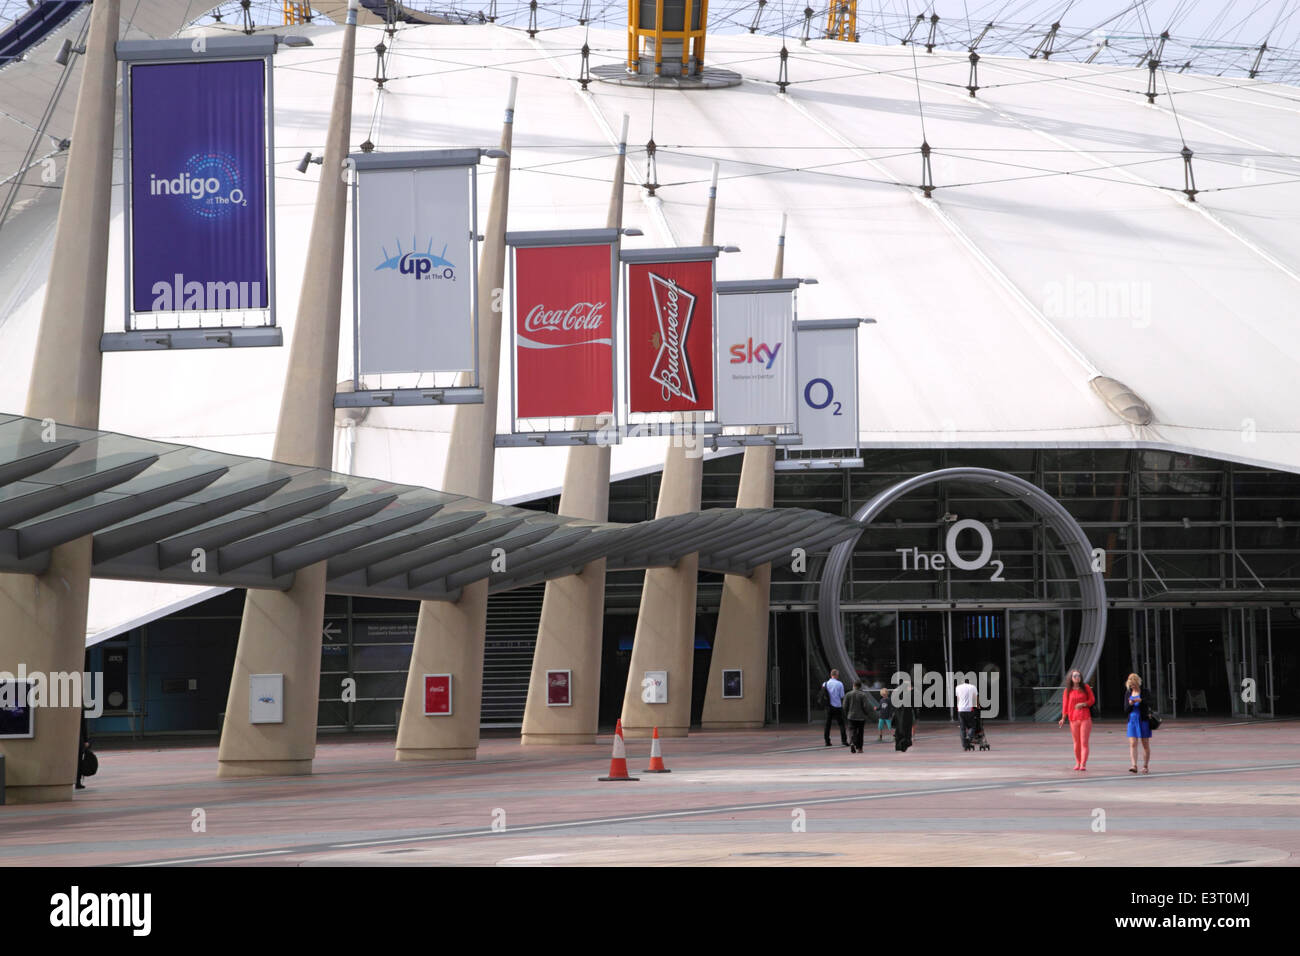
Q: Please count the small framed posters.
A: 6